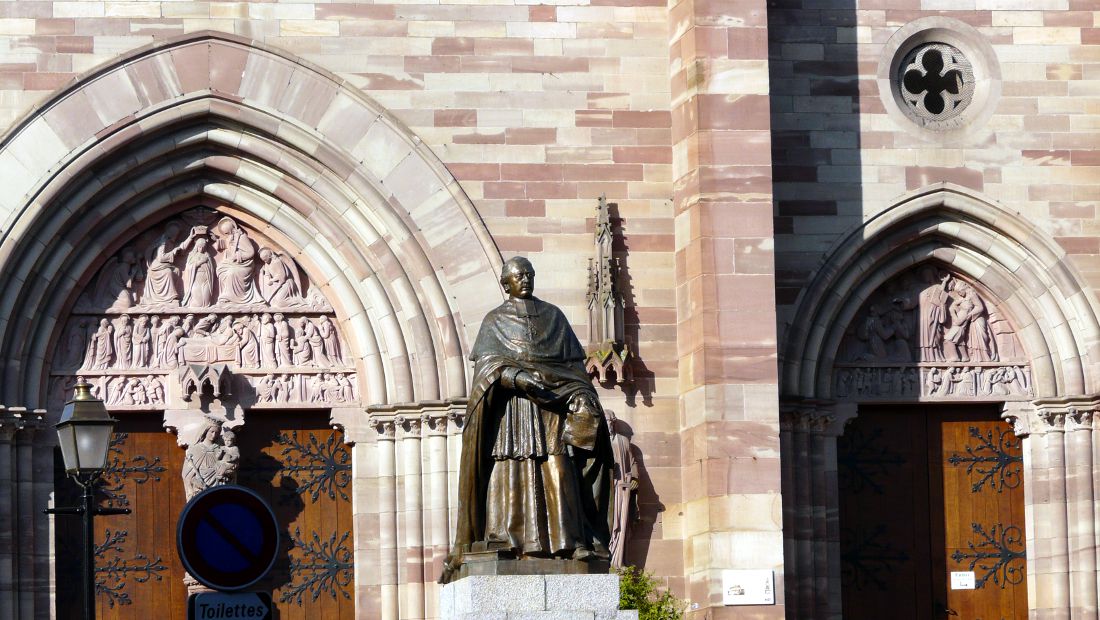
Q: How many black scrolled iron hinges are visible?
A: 8